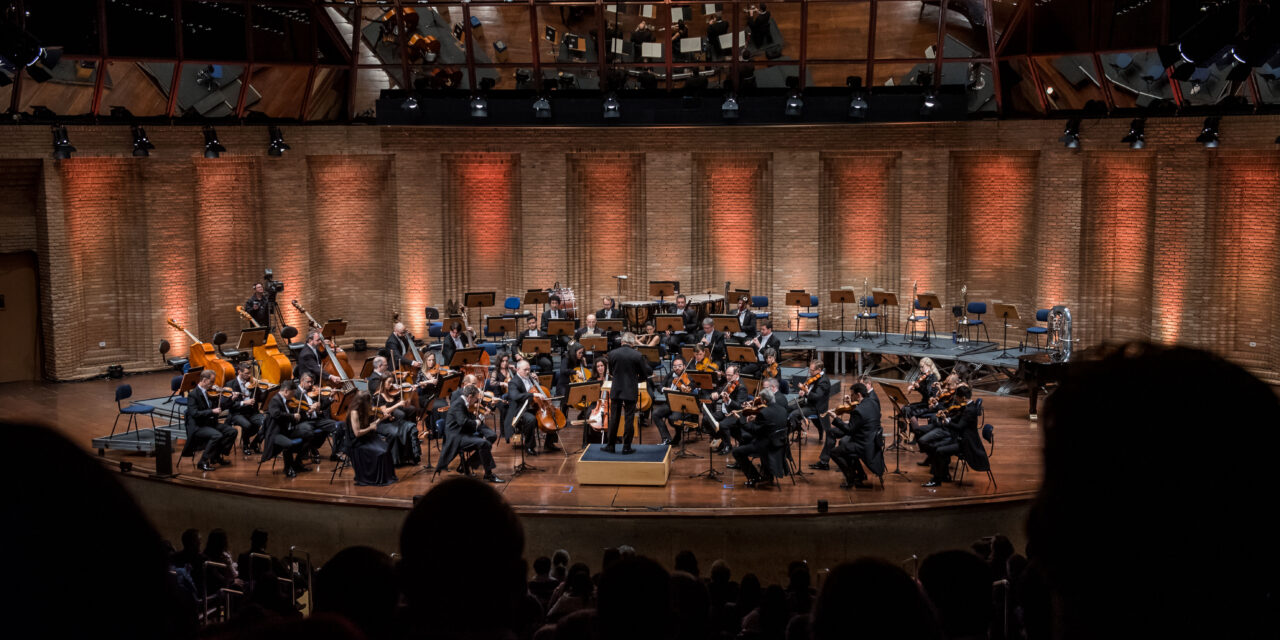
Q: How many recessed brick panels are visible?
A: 10